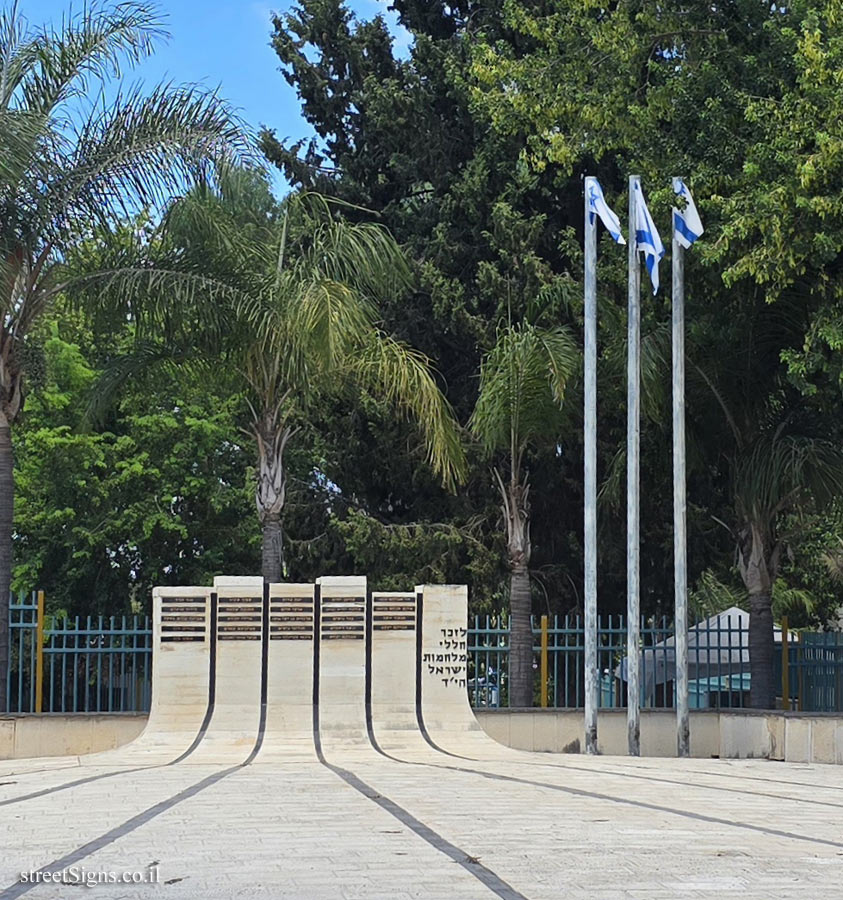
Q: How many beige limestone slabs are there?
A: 6